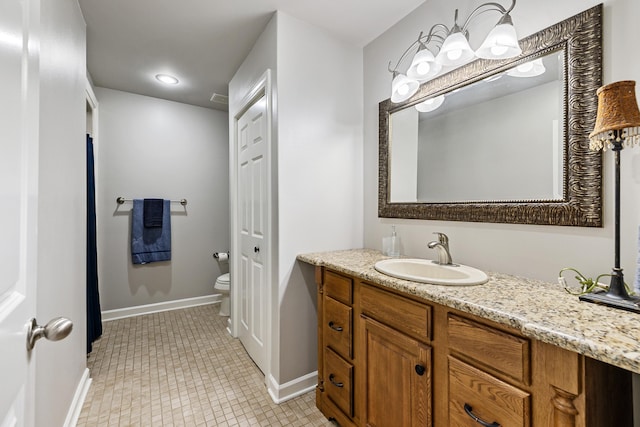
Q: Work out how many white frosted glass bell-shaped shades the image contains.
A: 4